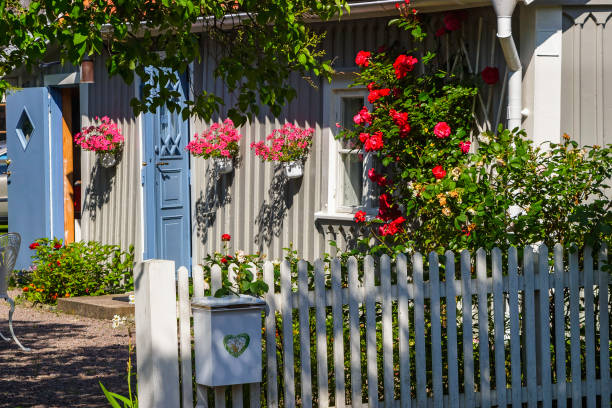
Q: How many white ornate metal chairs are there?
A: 1